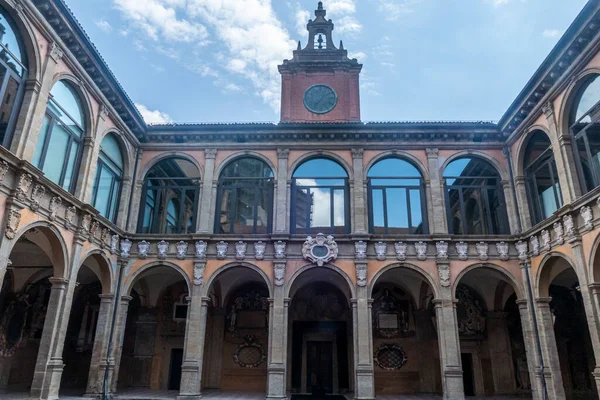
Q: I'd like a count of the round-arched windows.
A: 10